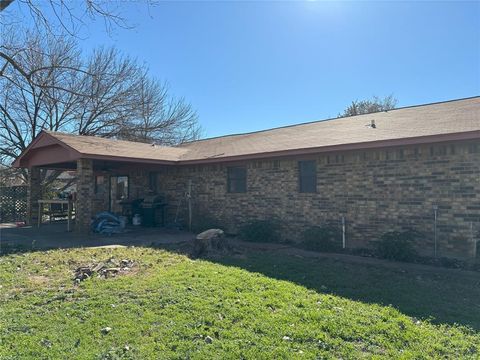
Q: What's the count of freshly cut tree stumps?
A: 1